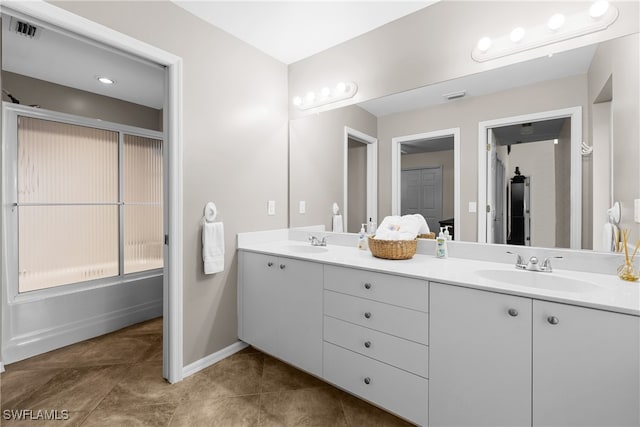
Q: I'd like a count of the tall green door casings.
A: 0